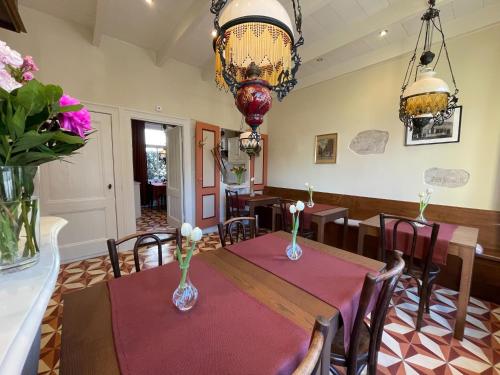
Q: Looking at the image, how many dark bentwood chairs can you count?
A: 7